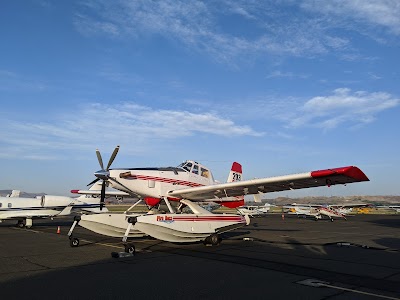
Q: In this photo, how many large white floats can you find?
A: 2